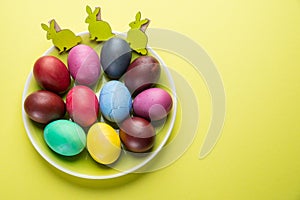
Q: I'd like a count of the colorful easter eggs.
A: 11